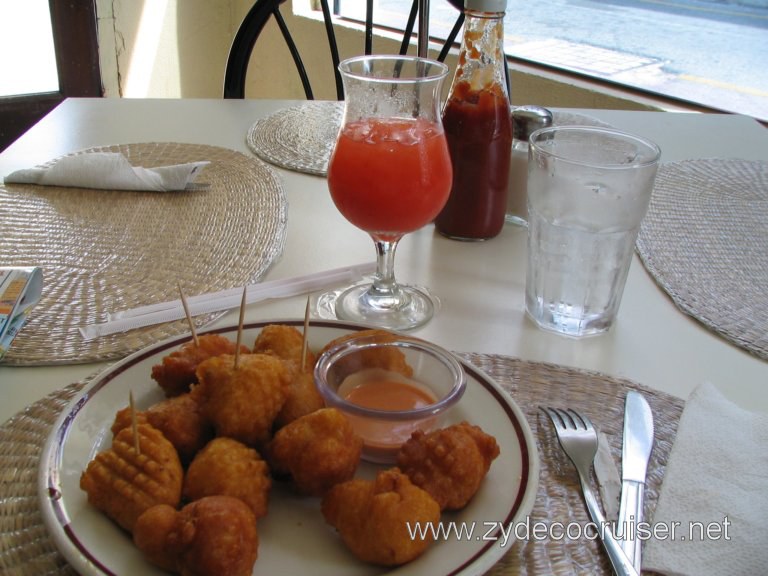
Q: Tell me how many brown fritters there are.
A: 12